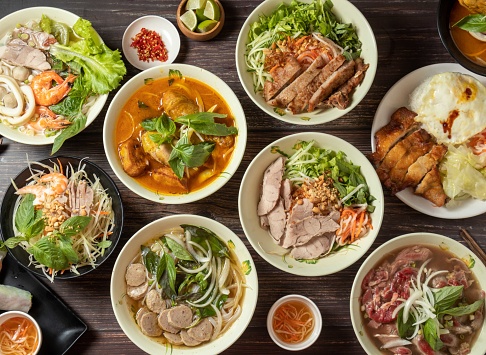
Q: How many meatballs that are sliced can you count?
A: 10